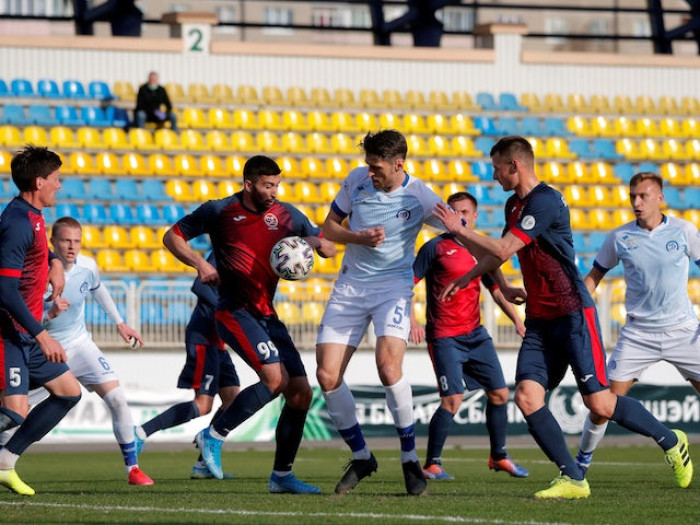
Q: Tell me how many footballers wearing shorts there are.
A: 8